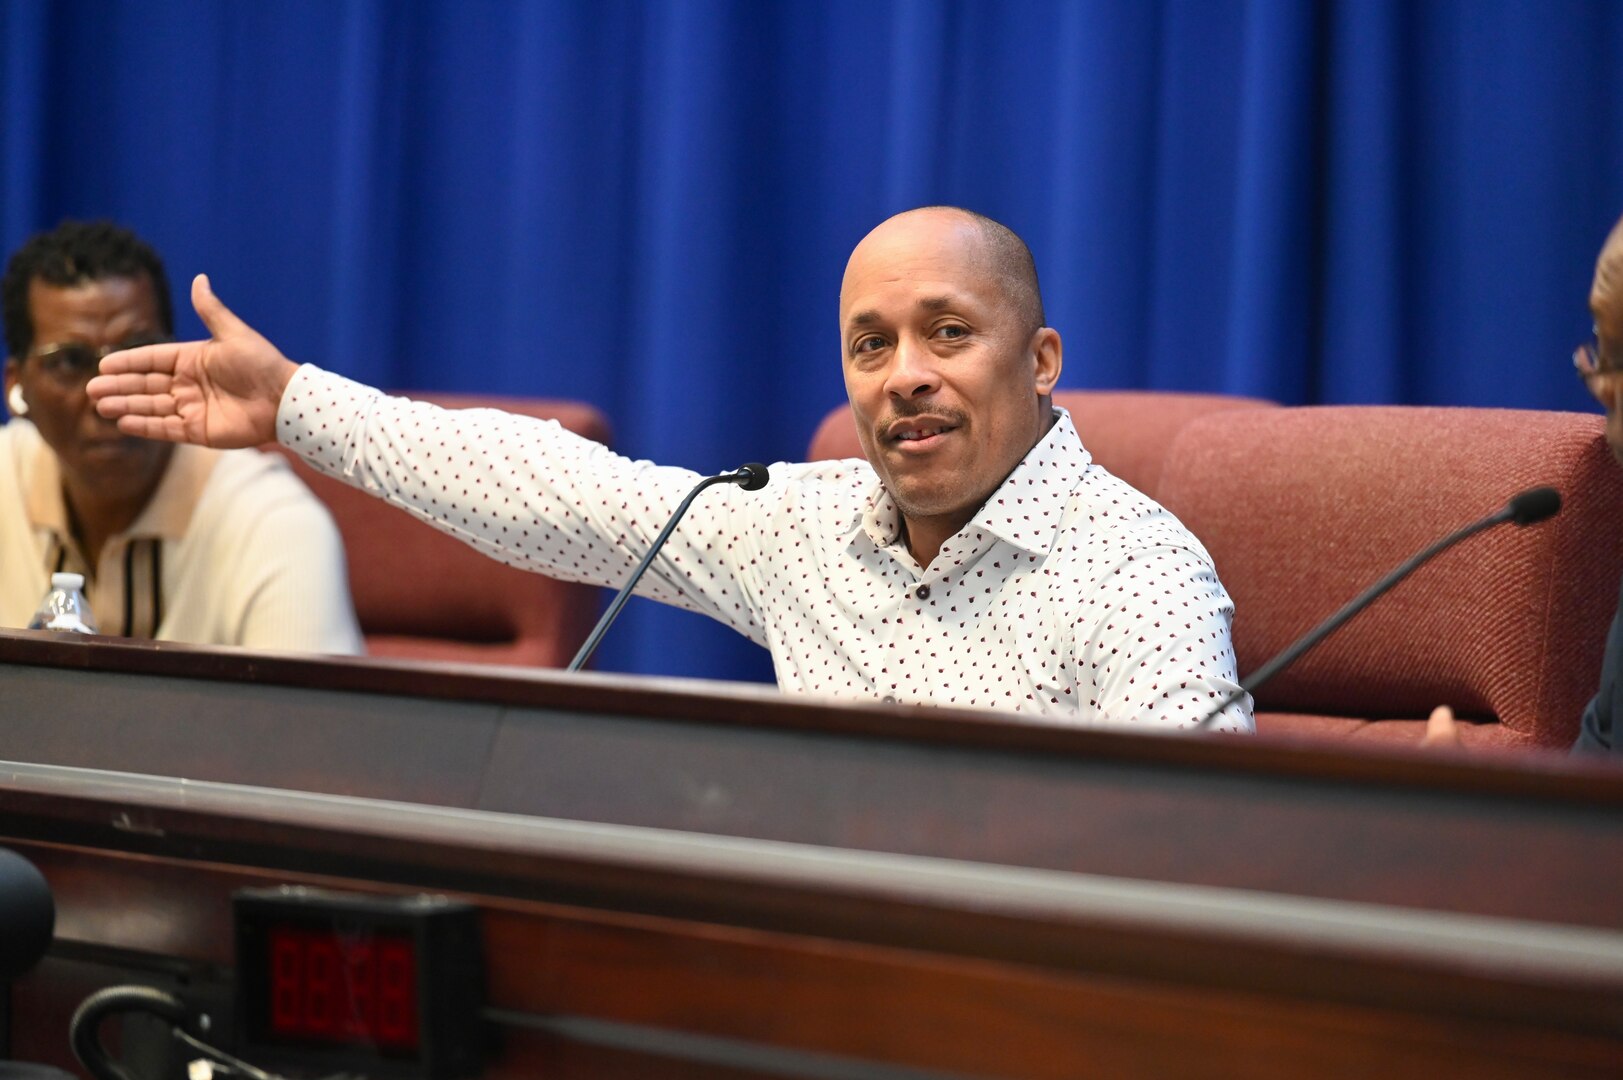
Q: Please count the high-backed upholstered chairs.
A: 3